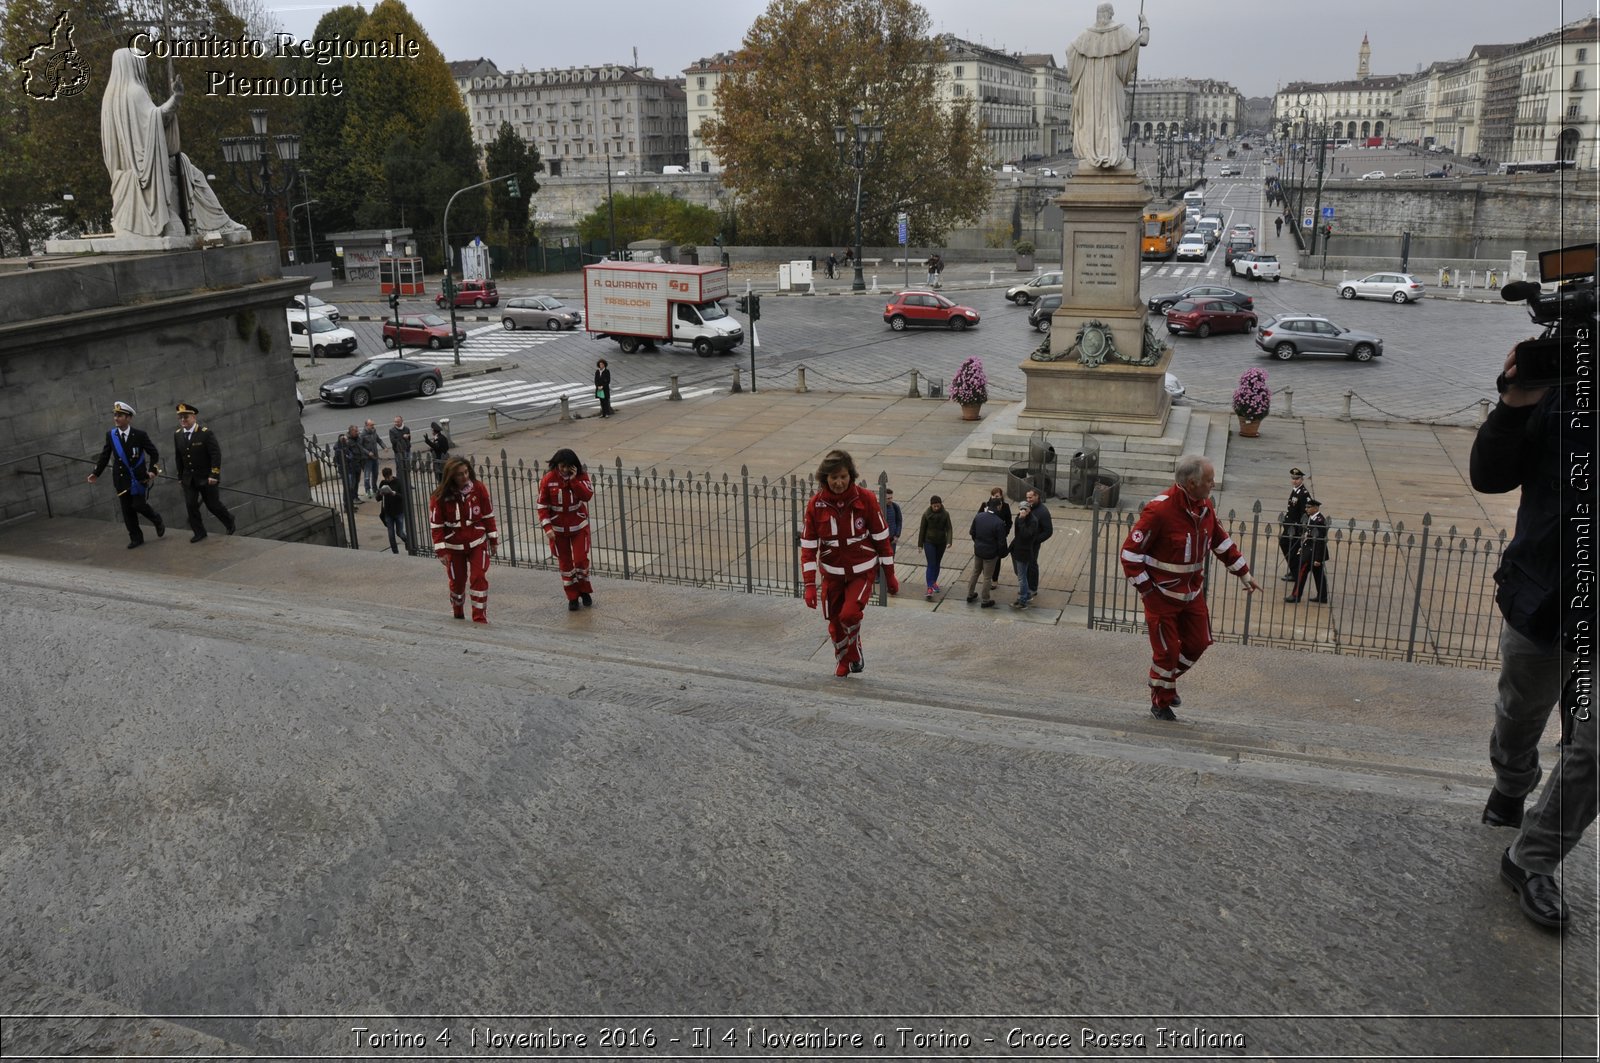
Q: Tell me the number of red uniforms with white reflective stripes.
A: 4